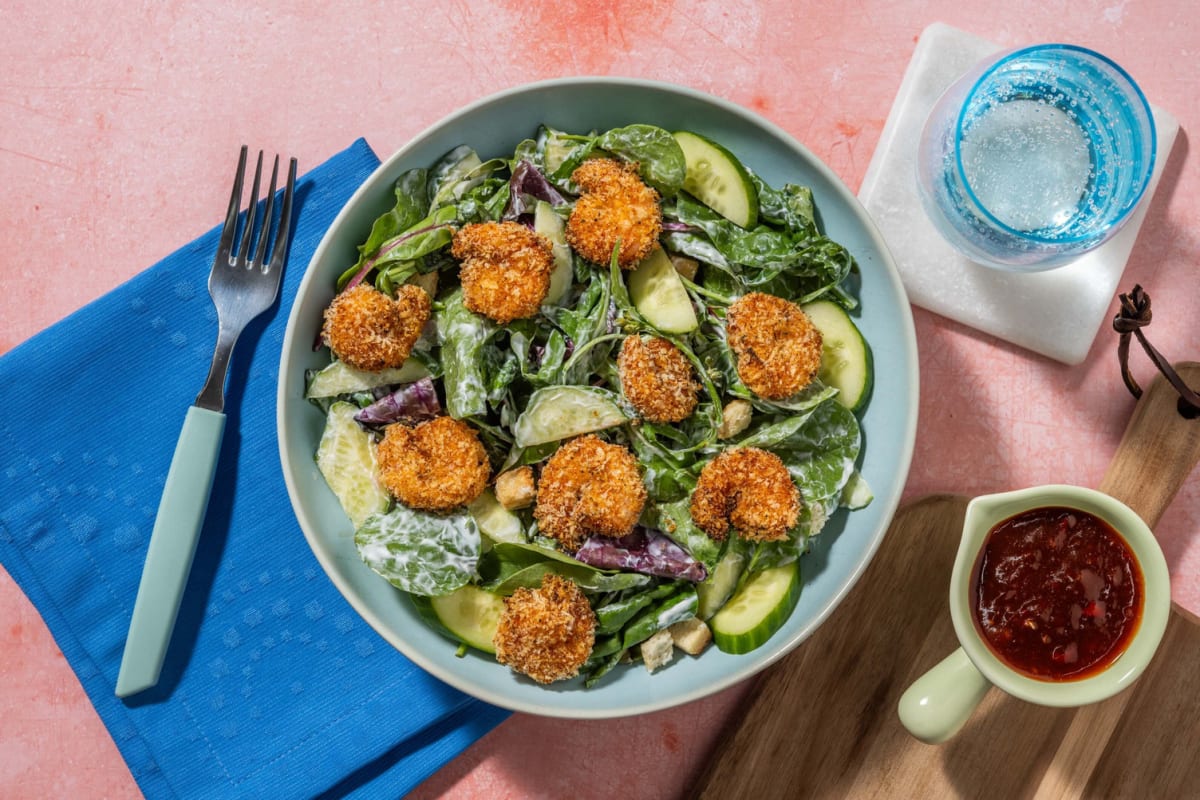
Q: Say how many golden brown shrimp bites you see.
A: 9